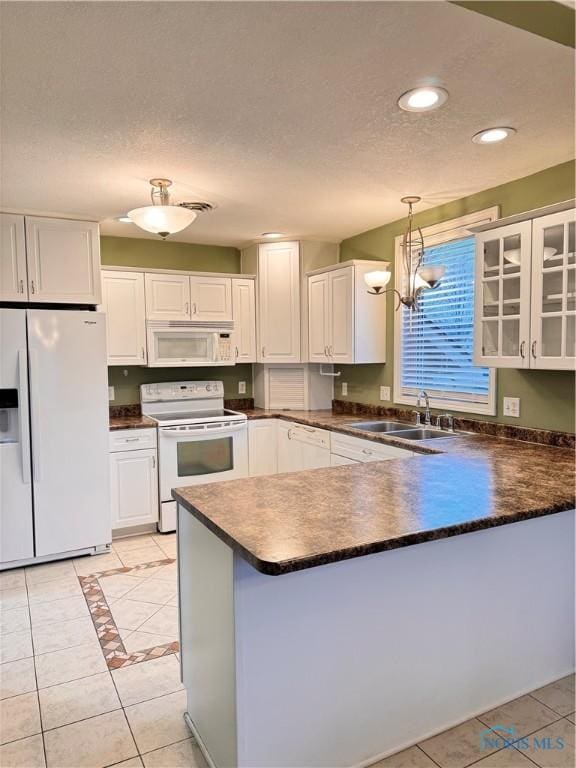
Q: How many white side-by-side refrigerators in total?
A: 1